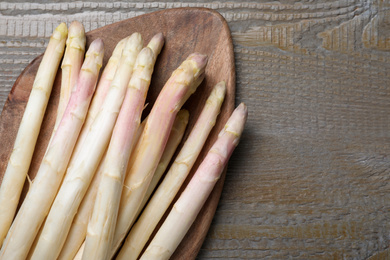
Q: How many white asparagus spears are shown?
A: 11